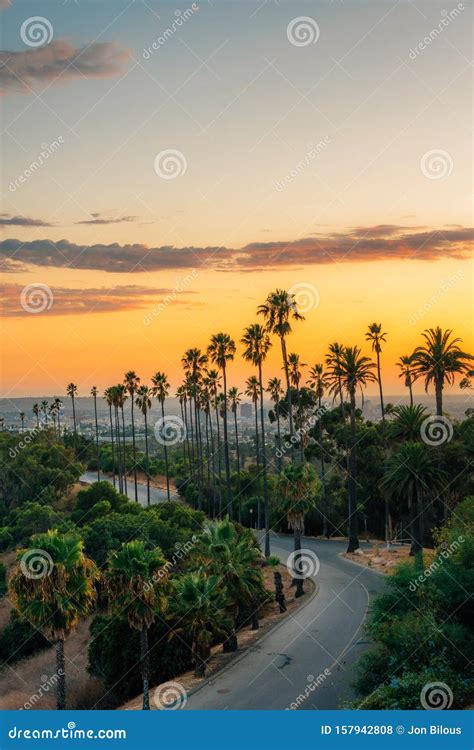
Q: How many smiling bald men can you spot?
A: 0